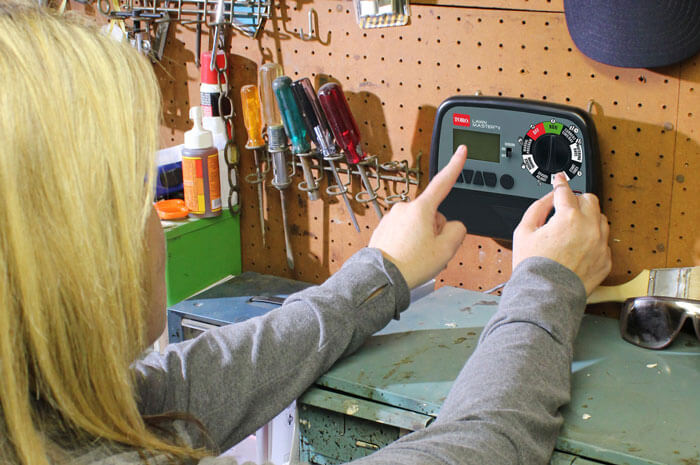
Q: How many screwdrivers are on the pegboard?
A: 5